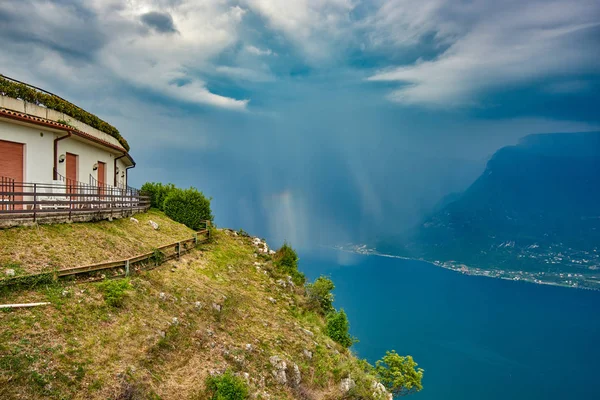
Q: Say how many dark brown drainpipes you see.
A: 3